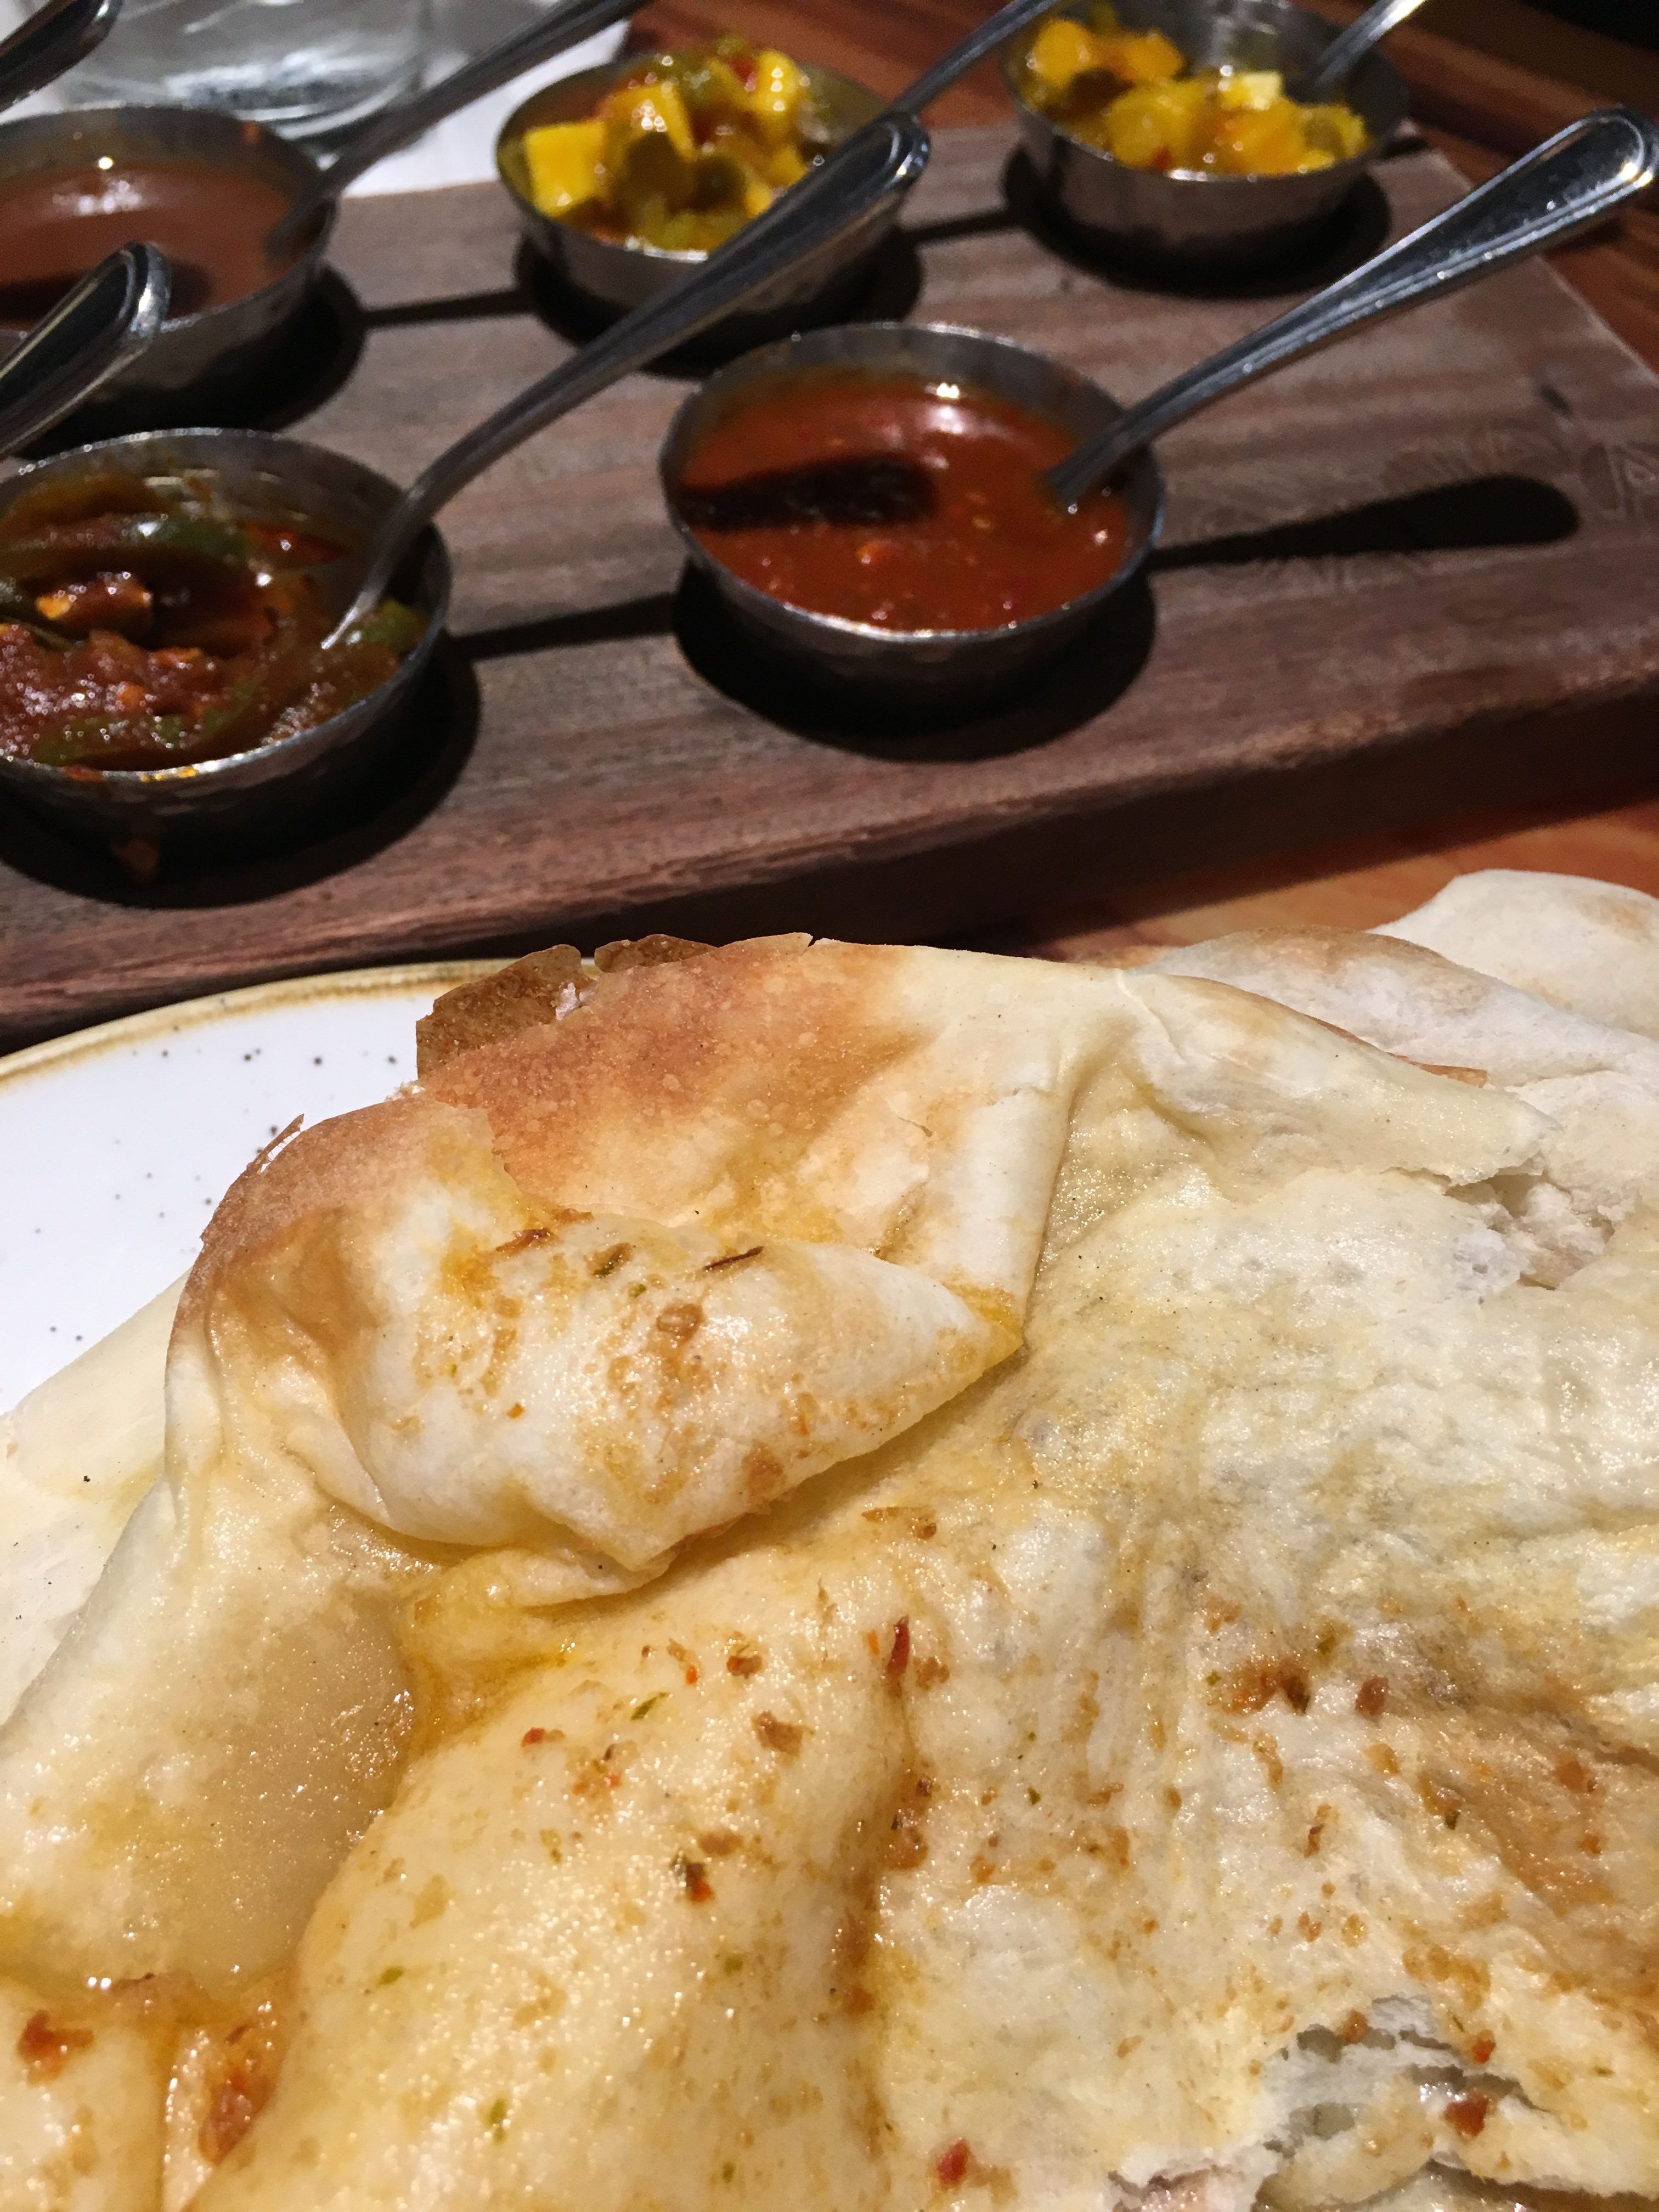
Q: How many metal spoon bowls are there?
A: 5